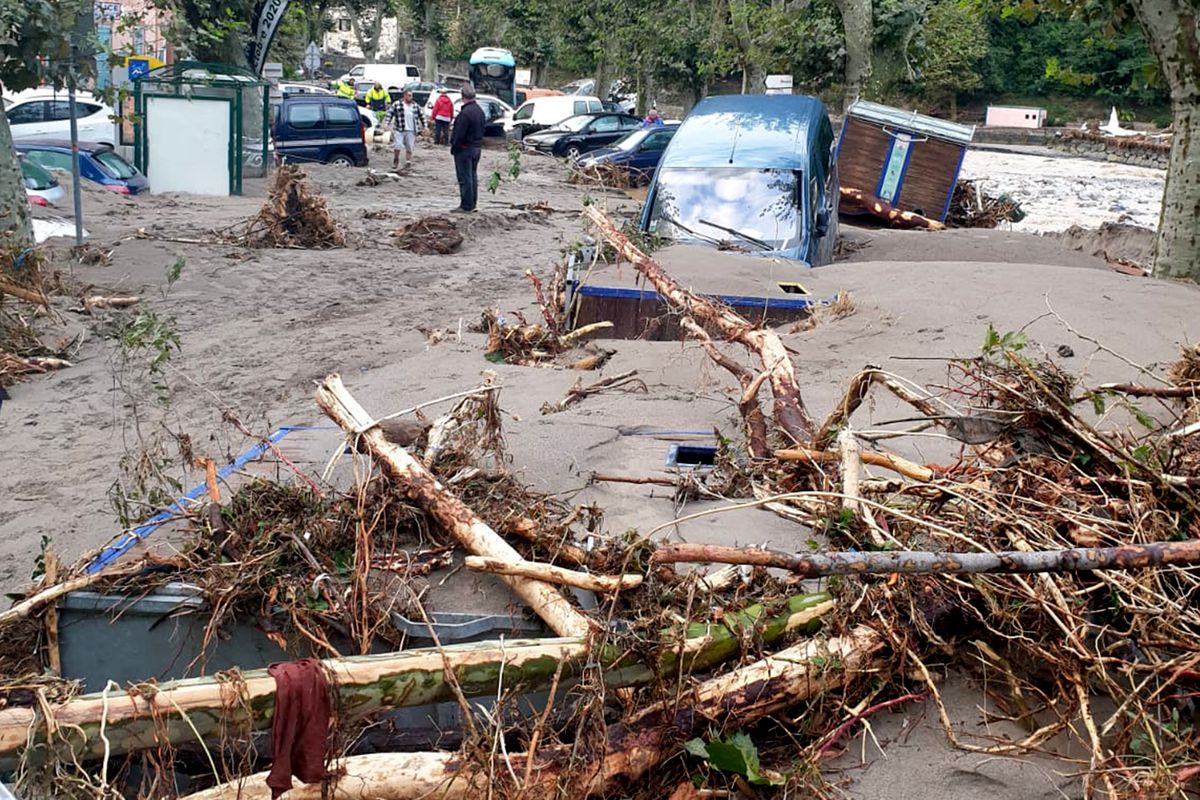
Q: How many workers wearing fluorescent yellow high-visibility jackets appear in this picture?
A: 2